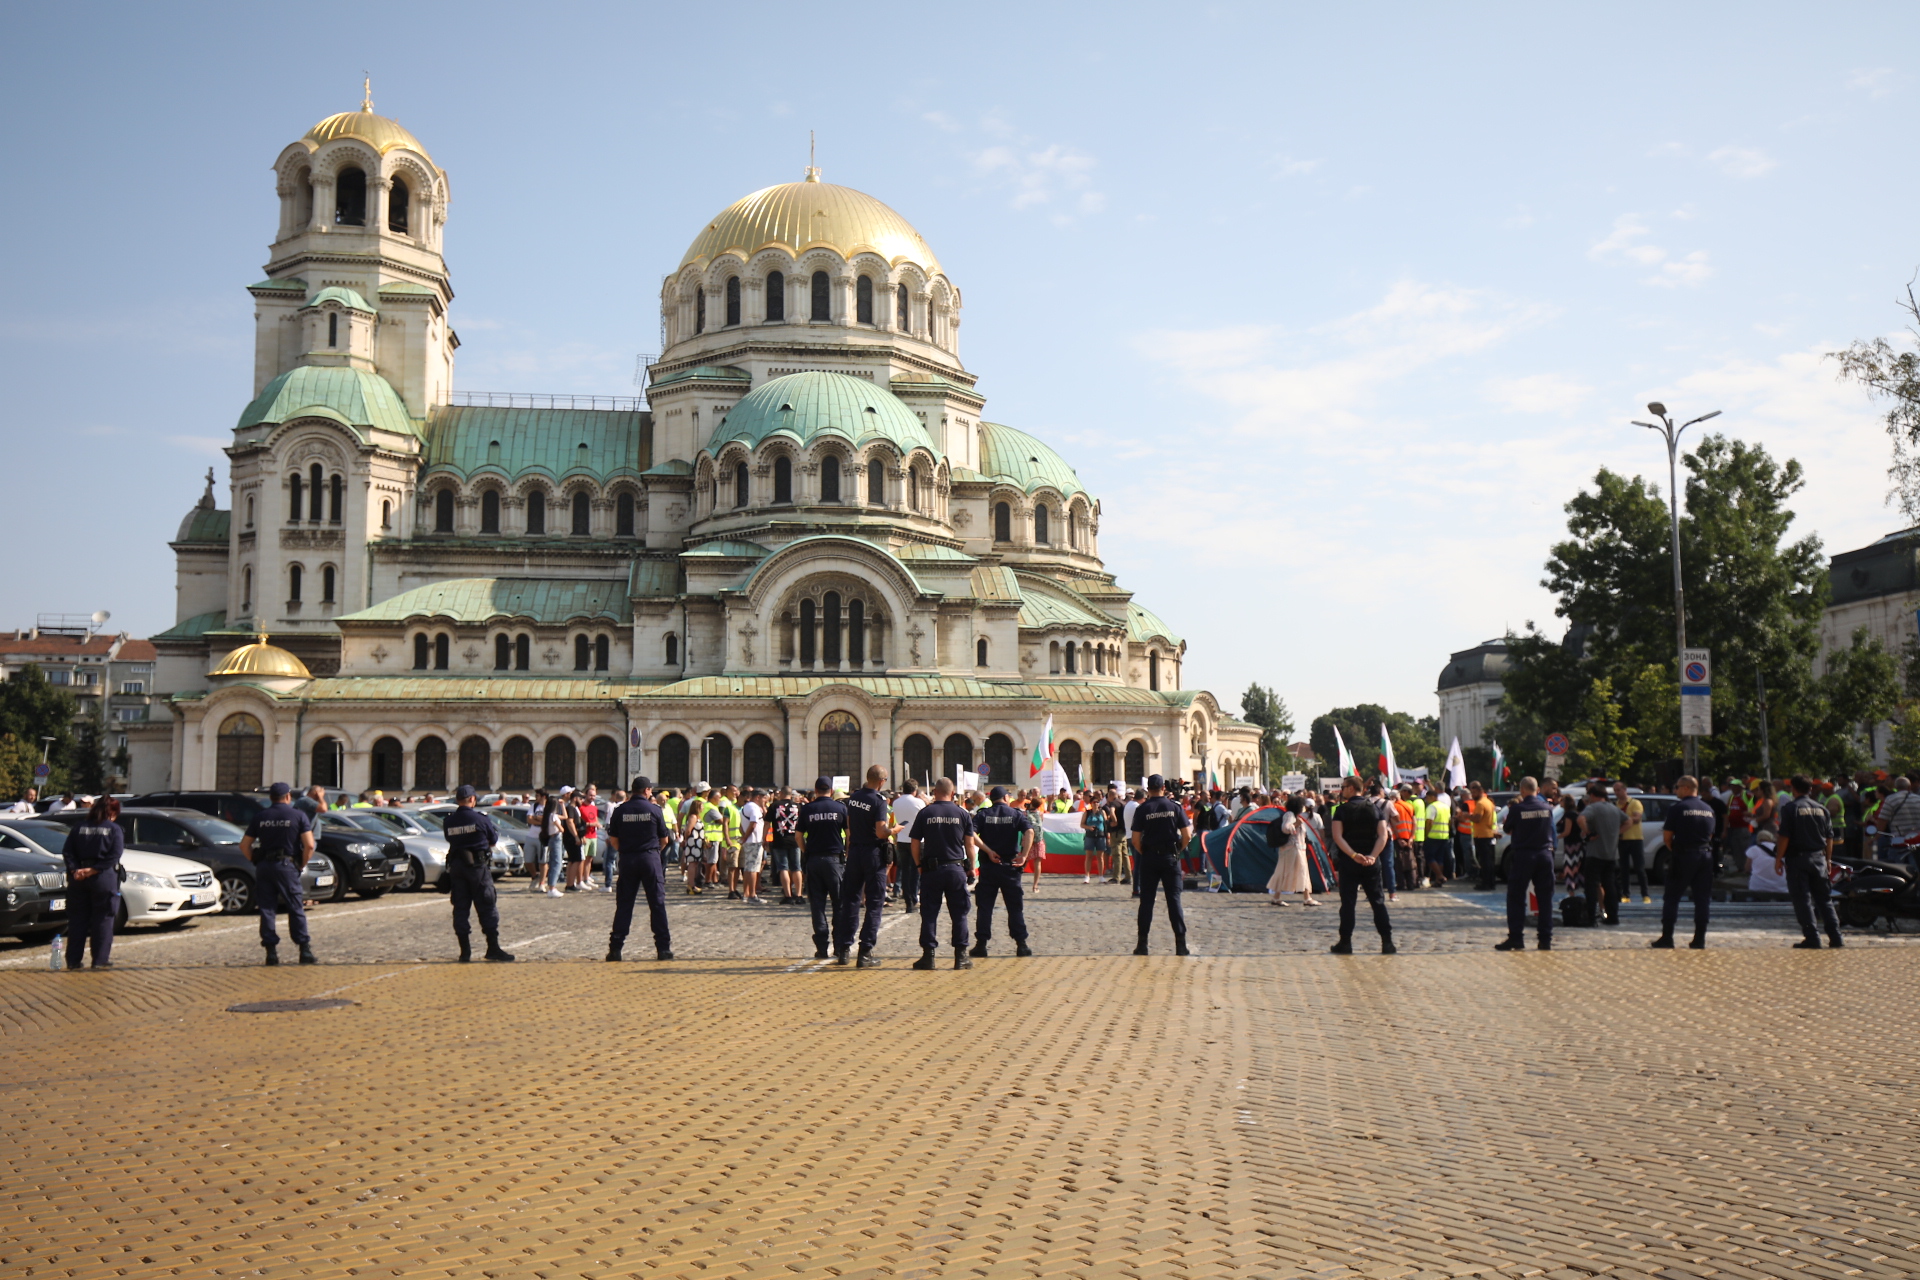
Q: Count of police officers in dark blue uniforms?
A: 13